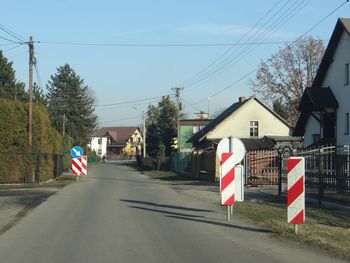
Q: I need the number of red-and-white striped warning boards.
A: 4